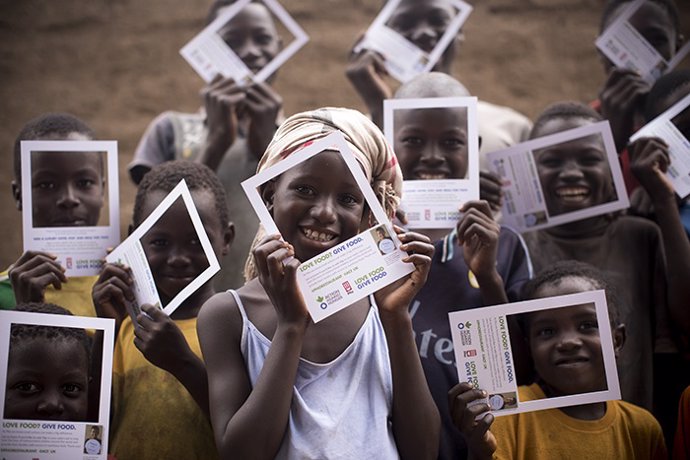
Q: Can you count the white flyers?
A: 11